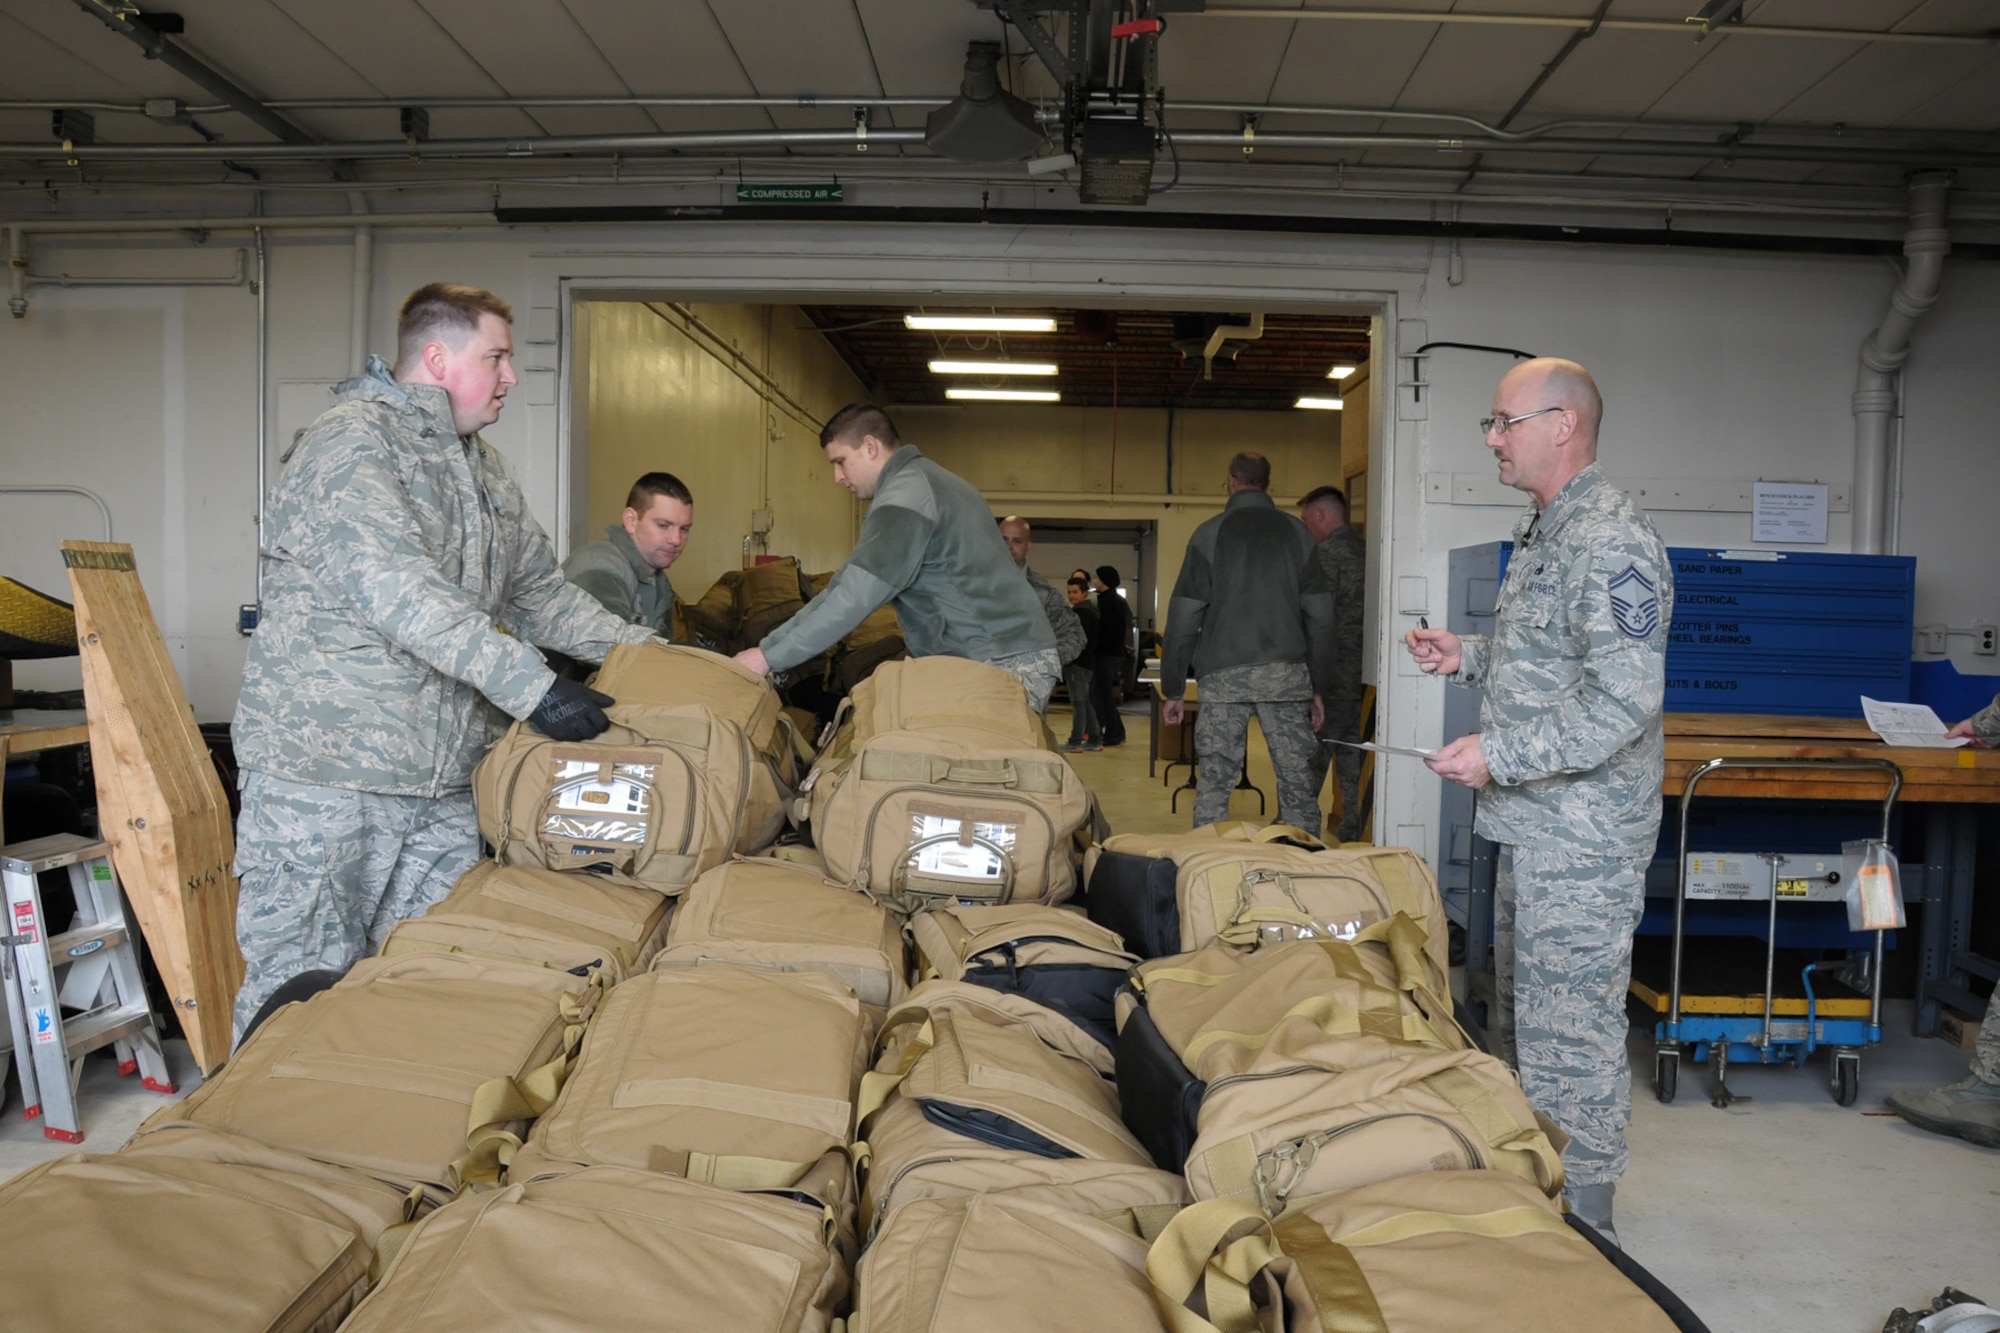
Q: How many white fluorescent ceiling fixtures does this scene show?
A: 5